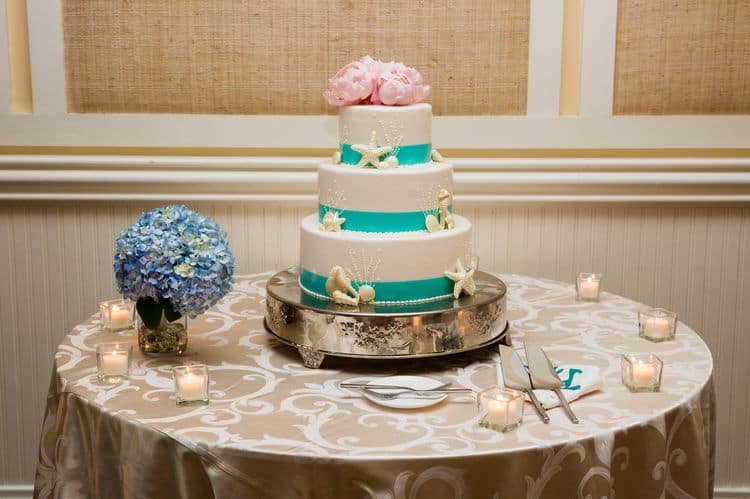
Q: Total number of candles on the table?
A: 7